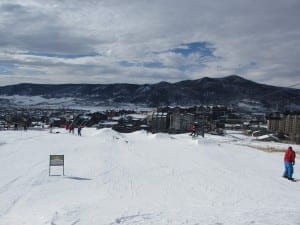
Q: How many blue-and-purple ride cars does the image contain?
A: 0